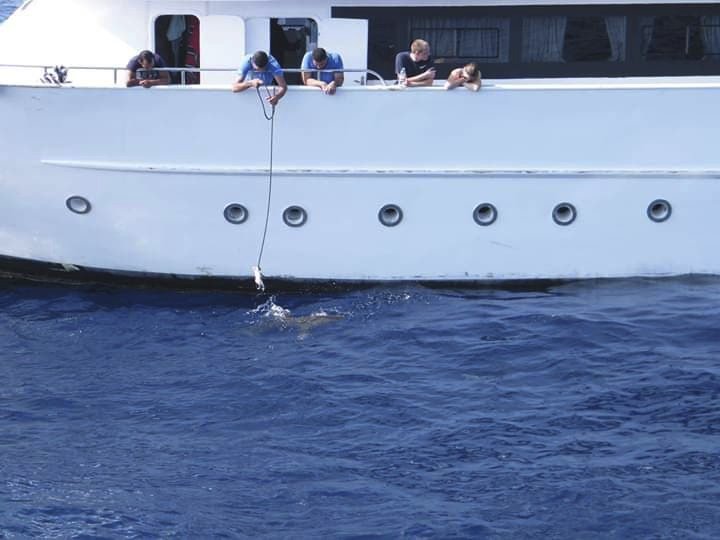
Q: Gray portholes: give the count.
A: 7